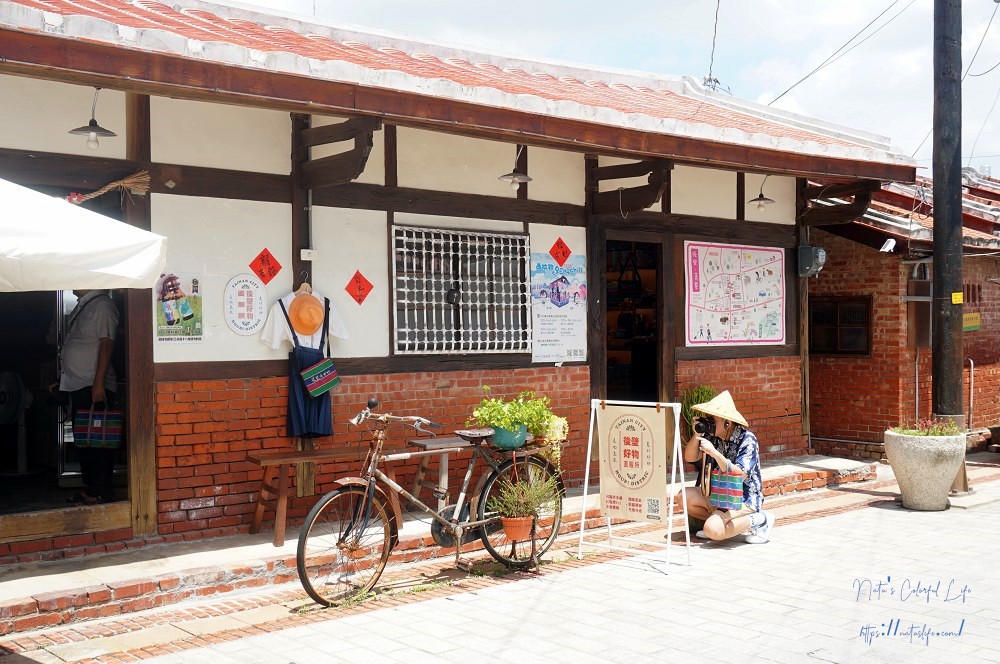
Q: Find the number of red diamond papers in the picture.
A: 3